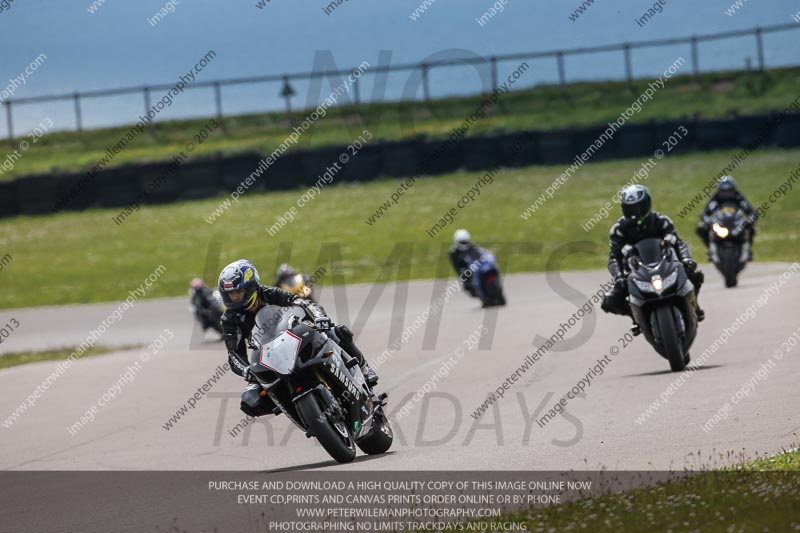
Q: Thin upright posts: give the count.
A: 12